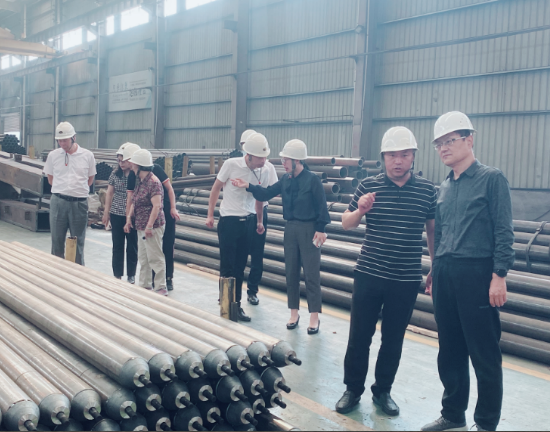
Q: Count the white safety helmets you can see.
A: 9